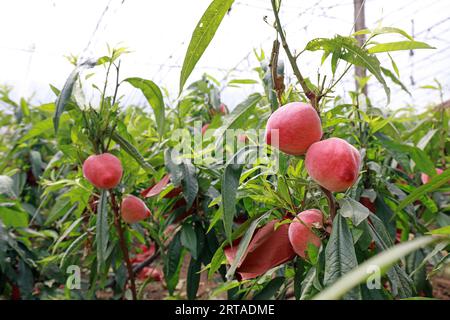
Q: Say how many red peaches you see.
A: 5